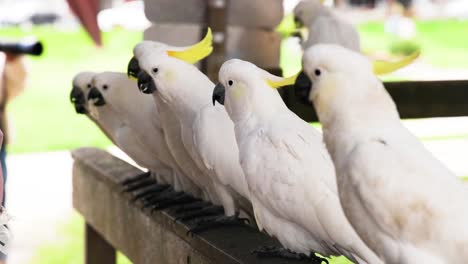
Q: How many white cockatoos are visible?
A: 7